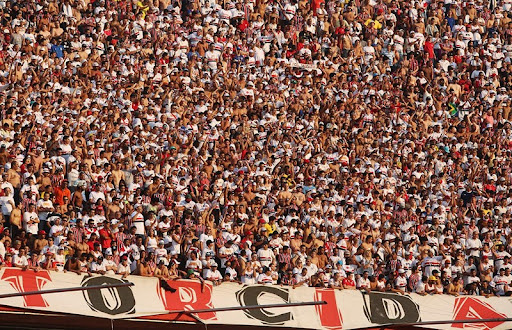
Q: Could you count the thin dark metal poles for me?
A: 3